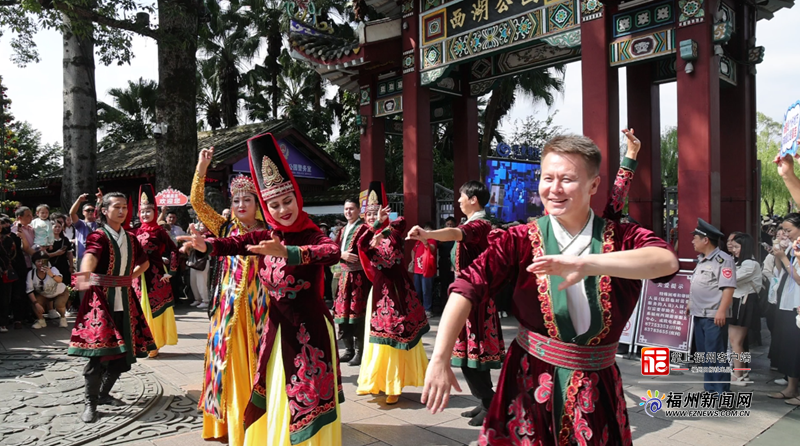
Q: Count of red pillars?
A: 7